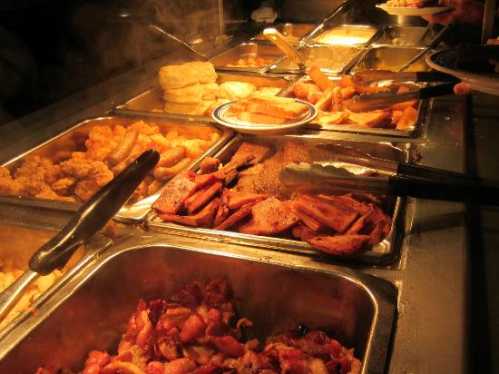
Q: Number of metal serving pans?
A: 12